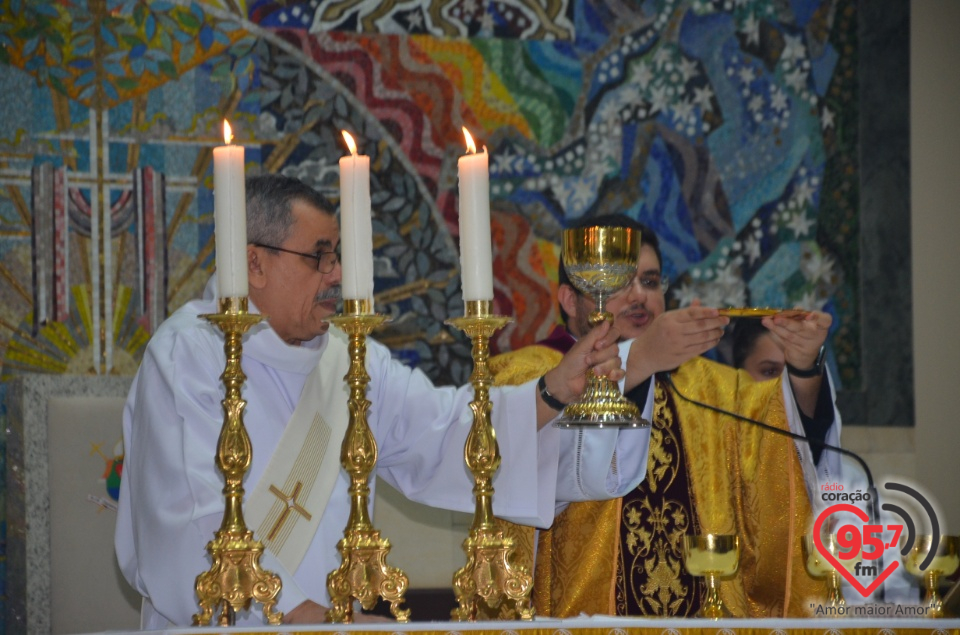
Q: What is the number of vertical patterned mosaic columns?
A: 2